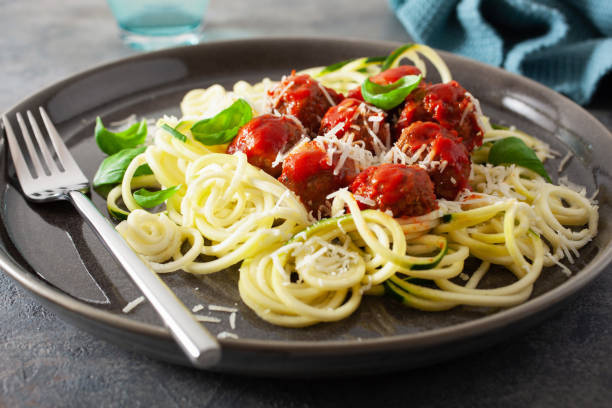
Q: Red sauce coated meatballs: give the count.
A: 8